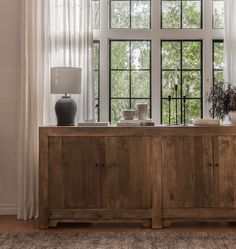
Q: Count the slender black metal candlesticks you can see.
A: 3